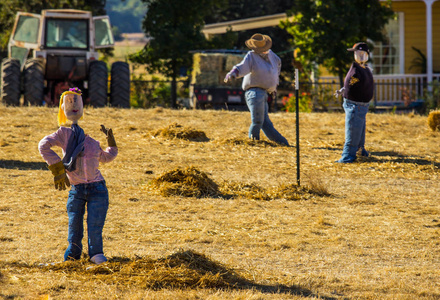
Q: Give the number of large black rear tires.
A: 4